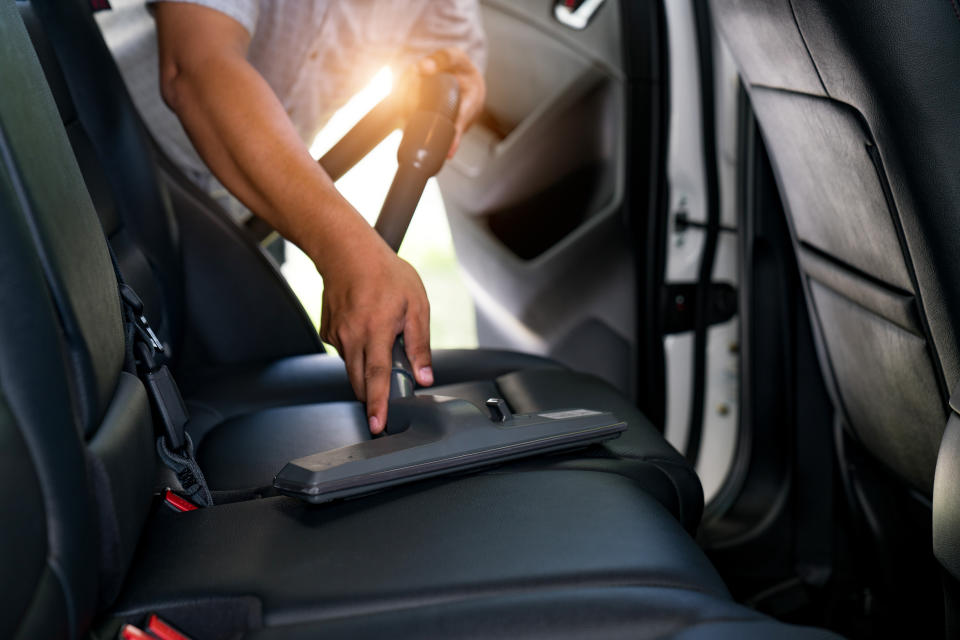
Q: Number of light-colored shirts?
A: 1